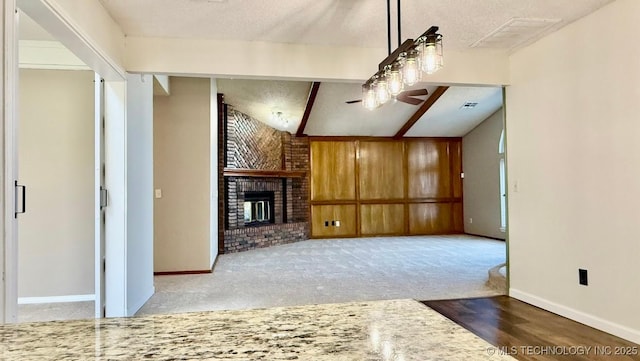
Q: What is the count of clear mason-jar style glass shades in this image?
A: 5